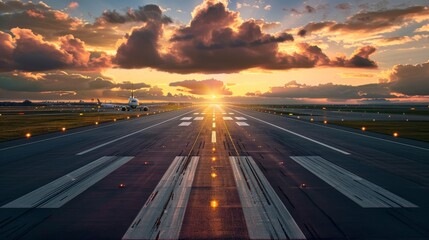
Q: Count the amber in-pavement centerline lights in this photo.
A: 4